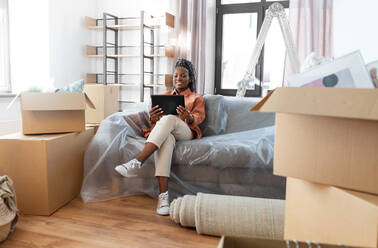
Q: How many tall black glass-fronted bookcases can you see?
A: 0